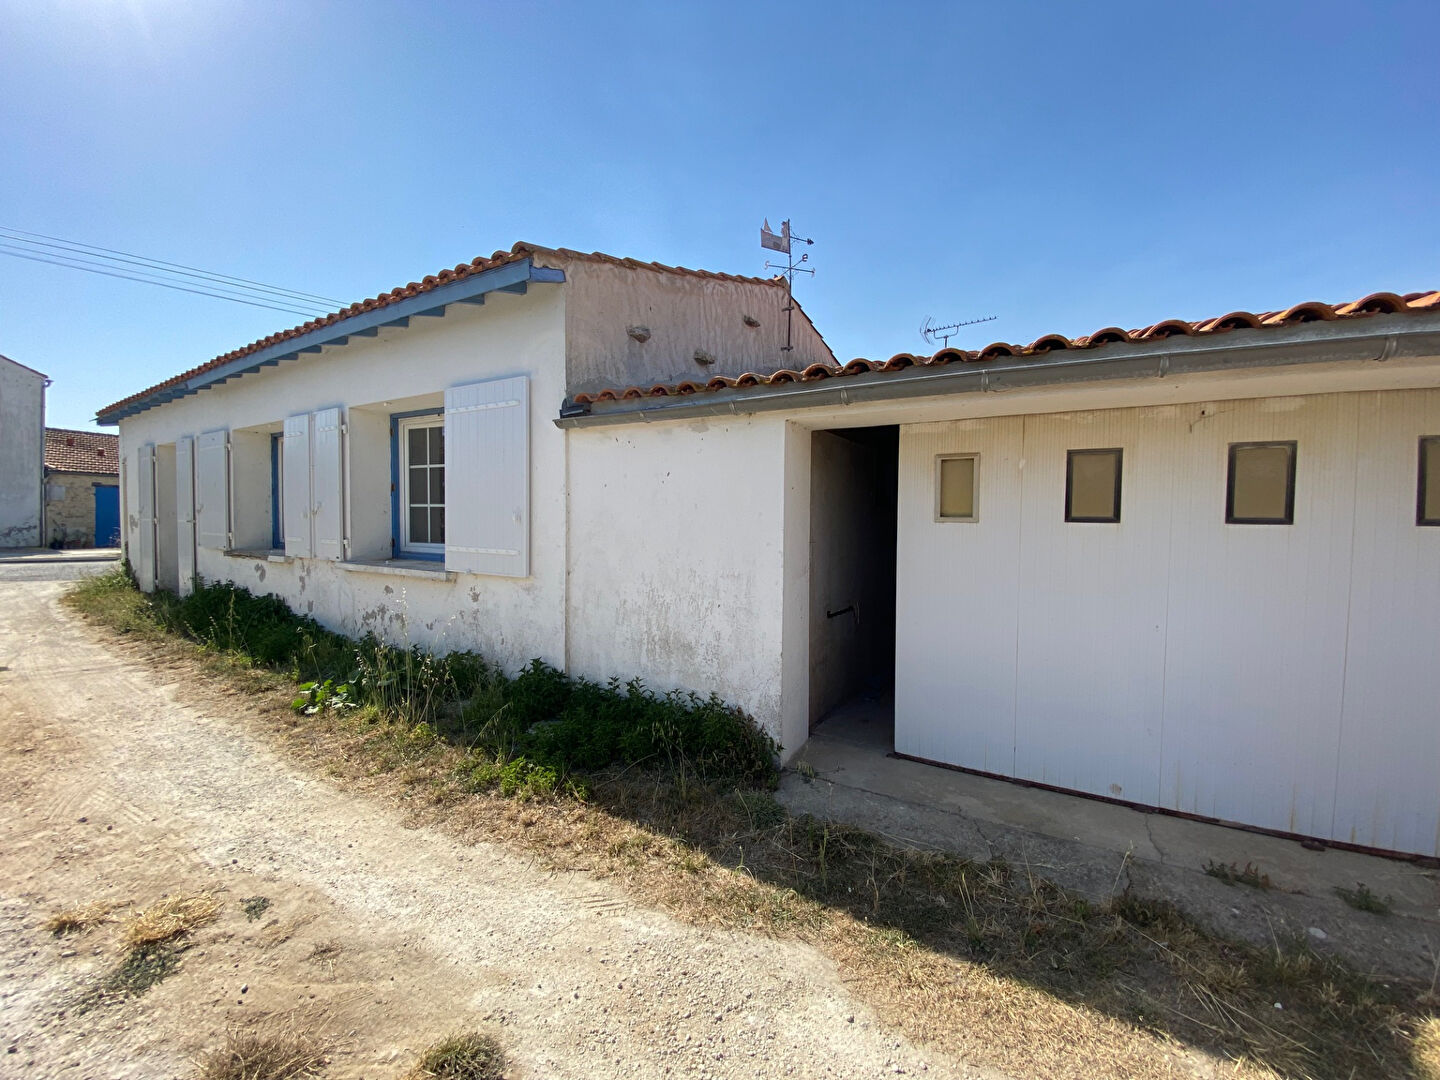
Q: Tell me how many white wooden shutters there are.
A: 6